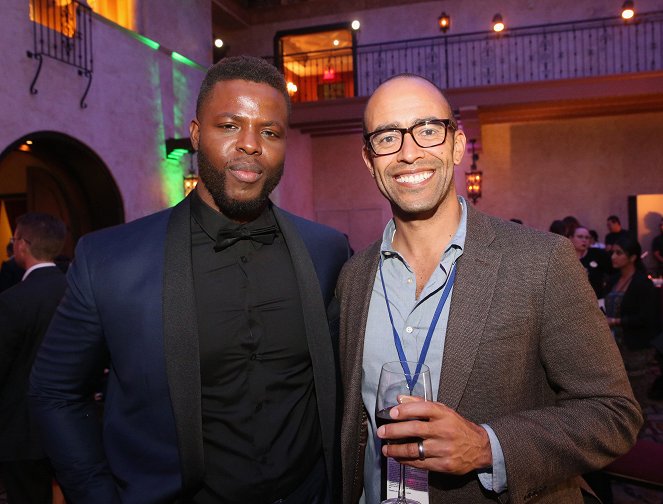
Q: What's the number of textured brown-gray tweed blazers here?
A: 1